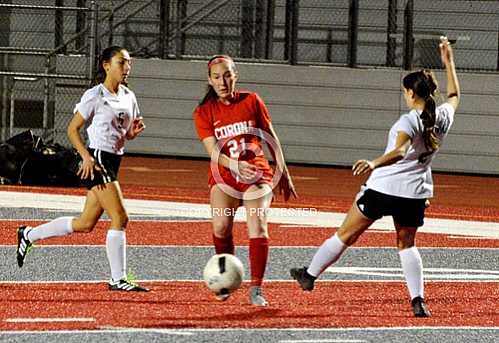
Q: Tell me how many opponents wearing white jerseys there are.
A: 2